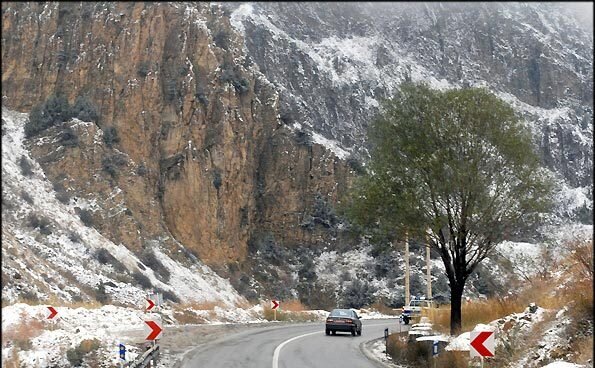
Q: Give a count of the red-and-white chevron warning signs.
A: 5